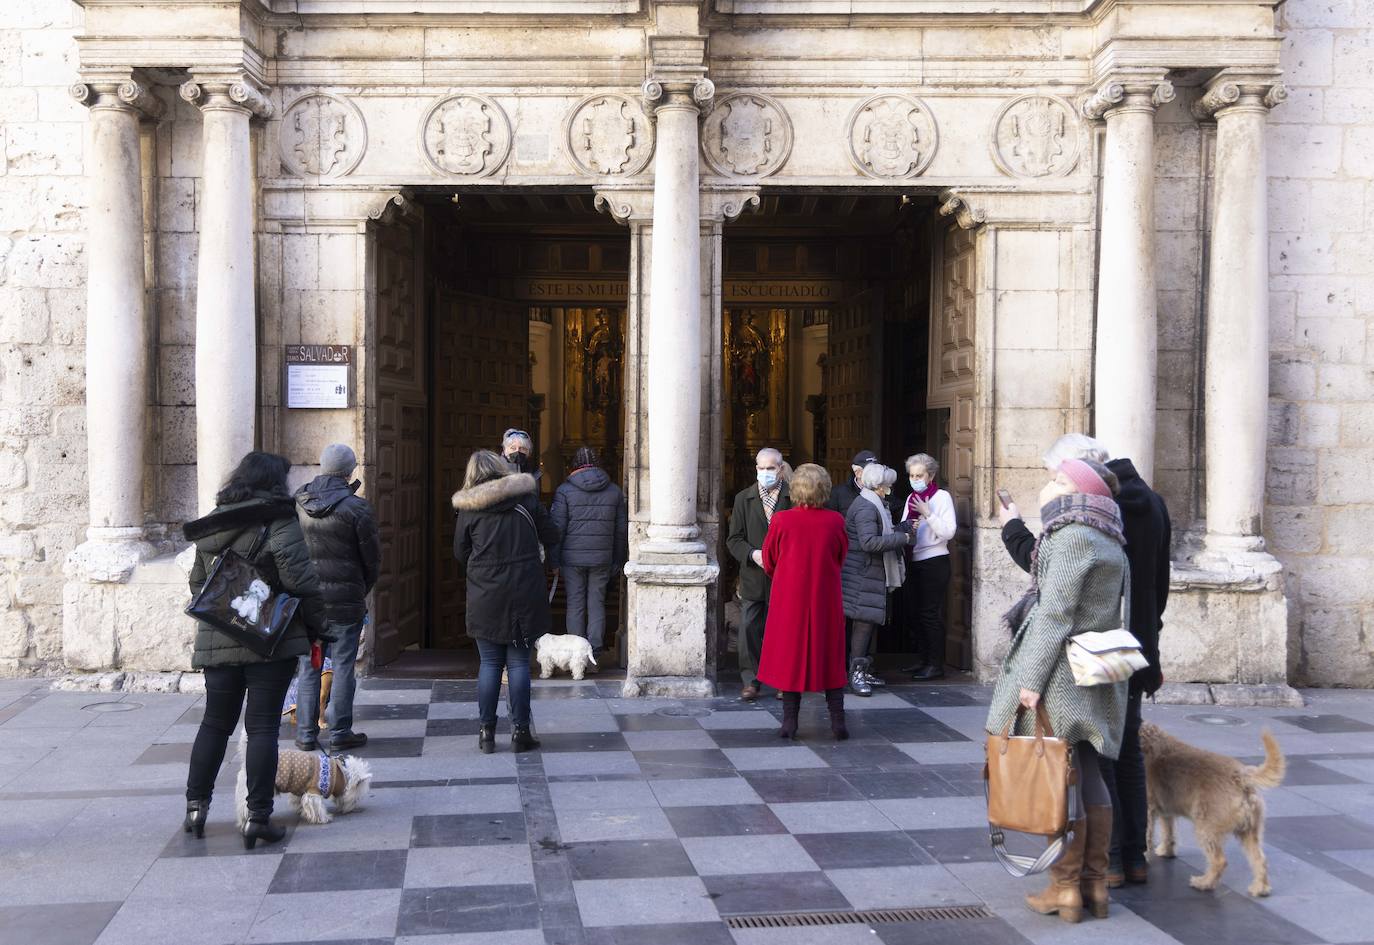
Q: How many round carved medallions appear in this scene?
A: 6